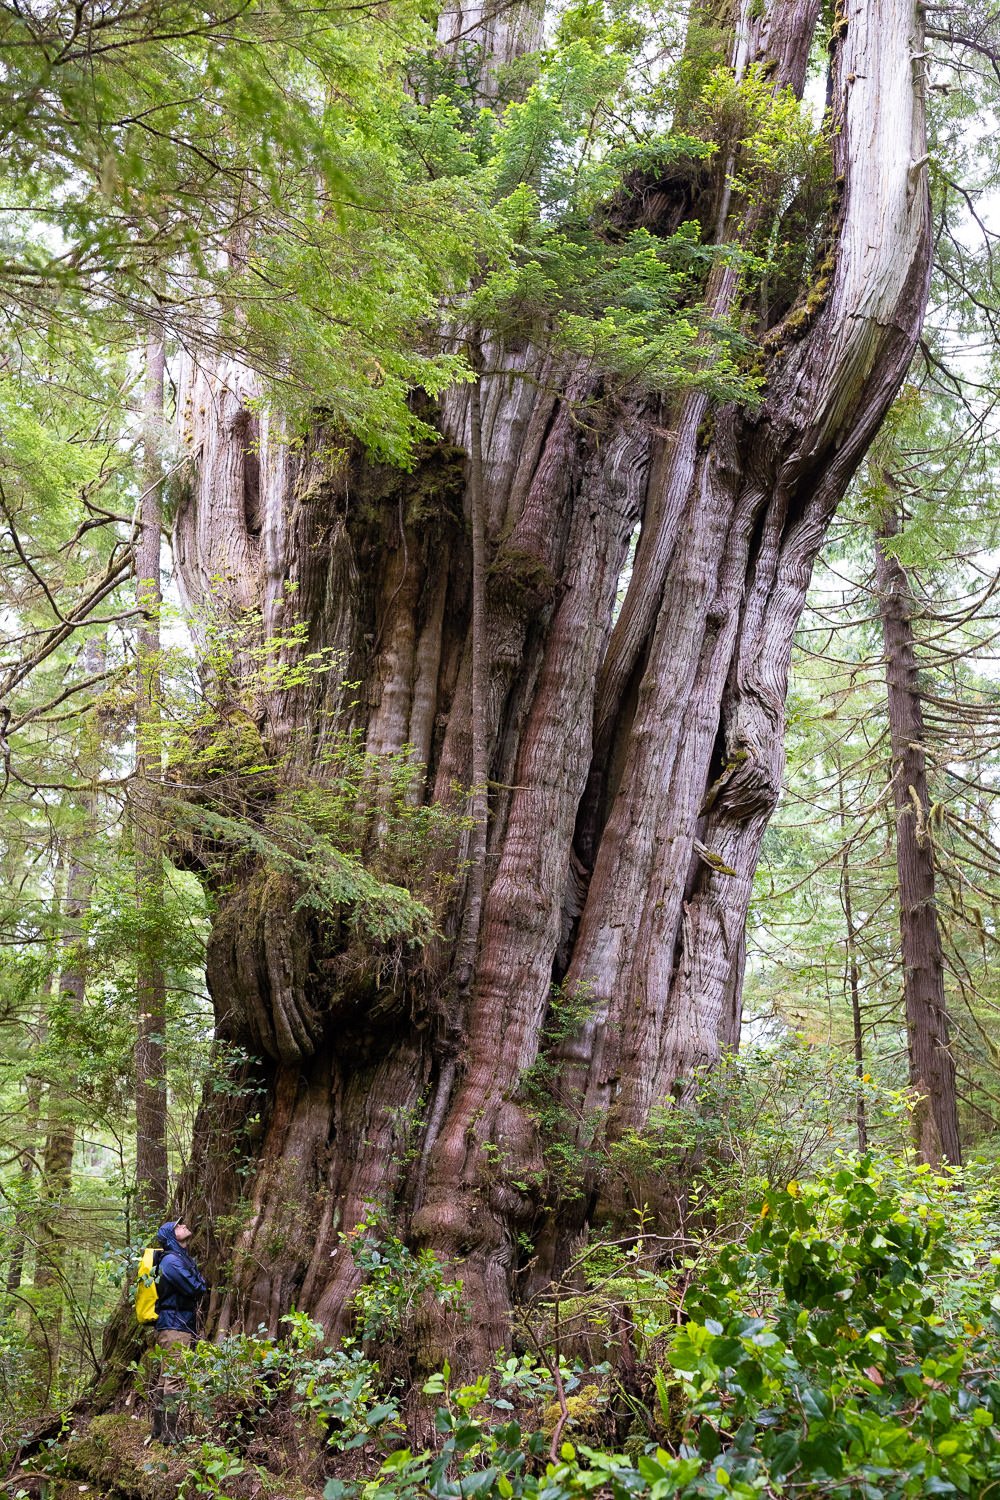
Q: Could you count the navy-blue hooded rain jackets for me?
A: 1